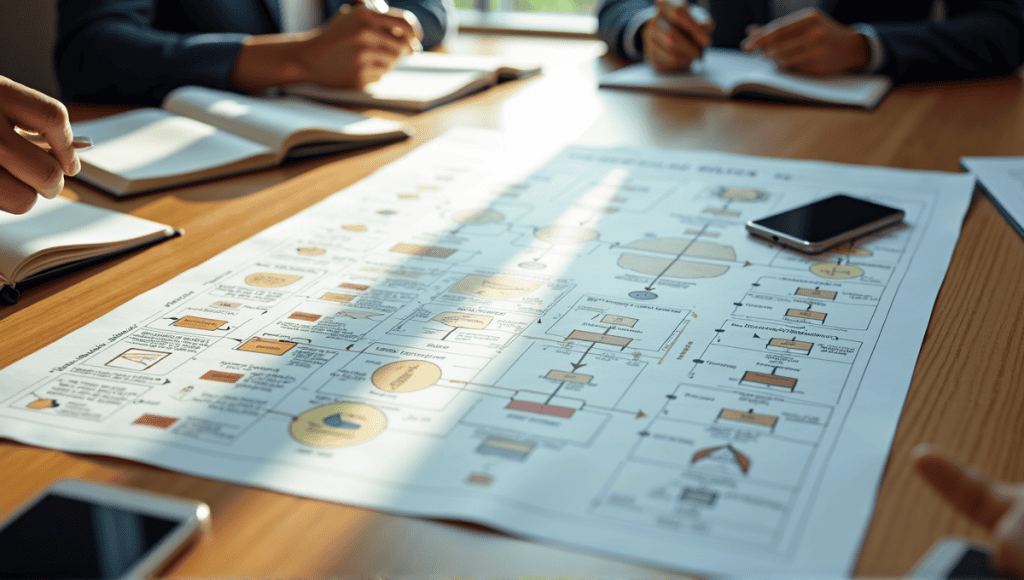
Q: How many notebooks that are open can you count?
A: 4